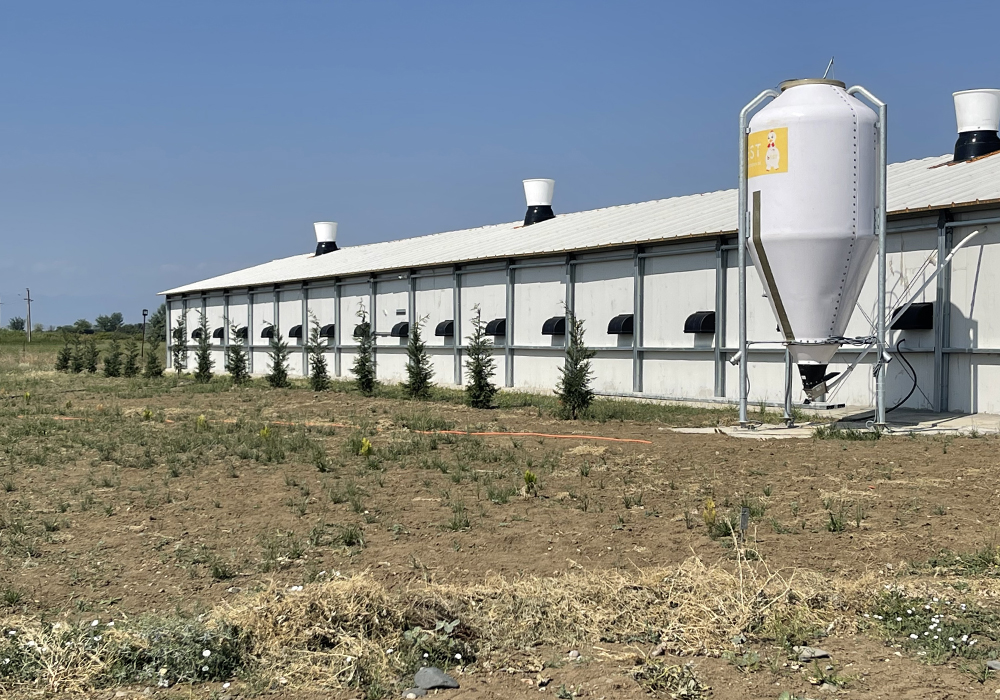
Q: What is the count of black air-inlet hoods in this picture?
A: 15